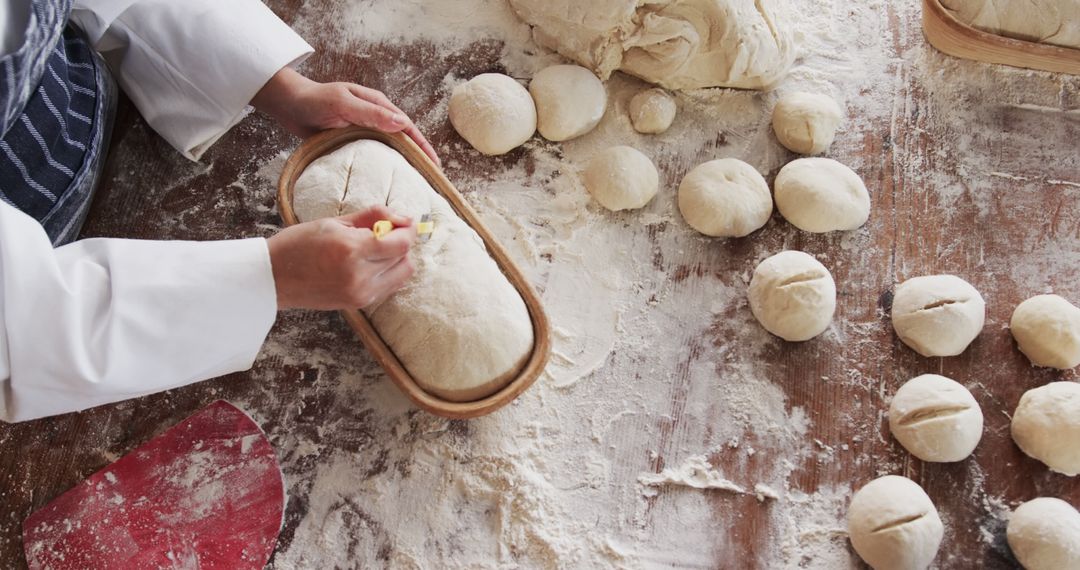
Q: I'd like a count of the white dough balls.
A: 14